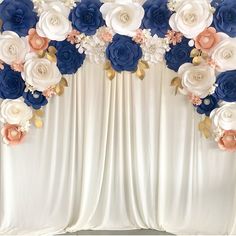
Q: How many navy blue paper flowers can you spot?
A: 11